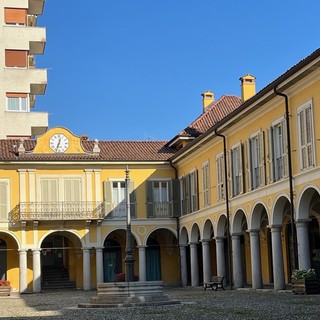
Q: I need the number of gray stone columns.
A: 13